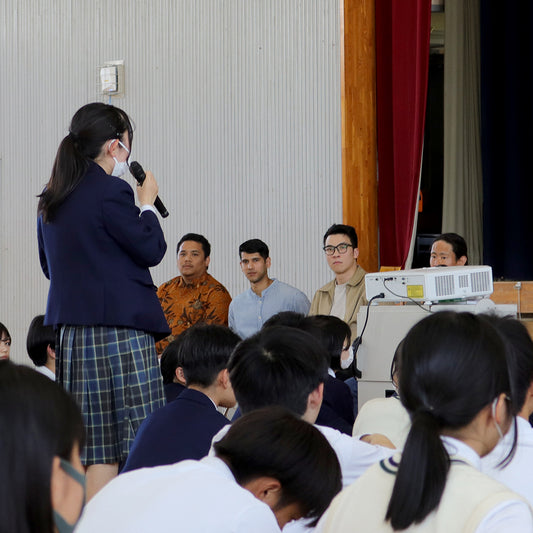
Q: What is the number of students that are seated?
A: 12